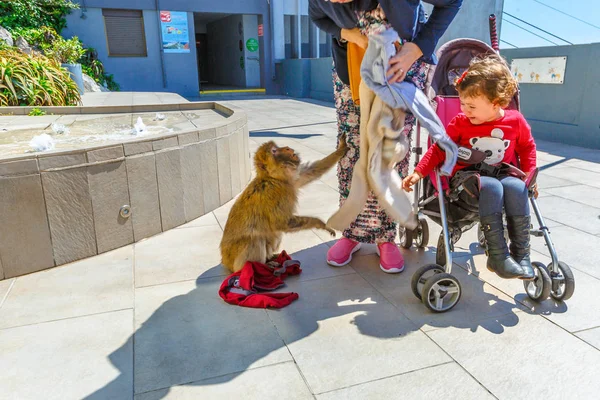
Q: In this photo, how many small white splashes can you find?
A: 4